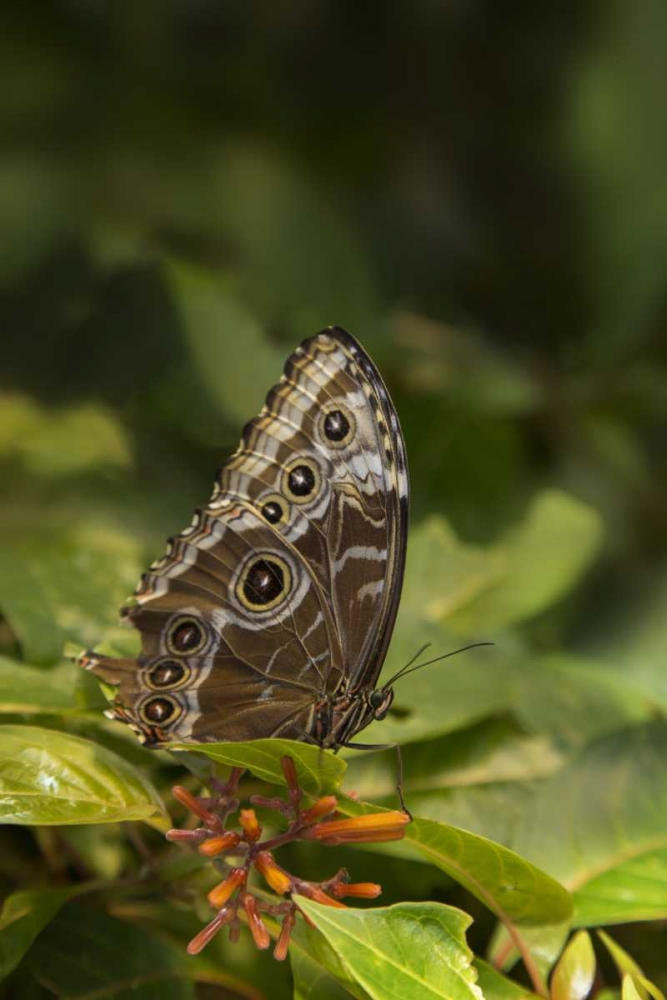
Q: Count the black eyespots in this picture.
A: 7